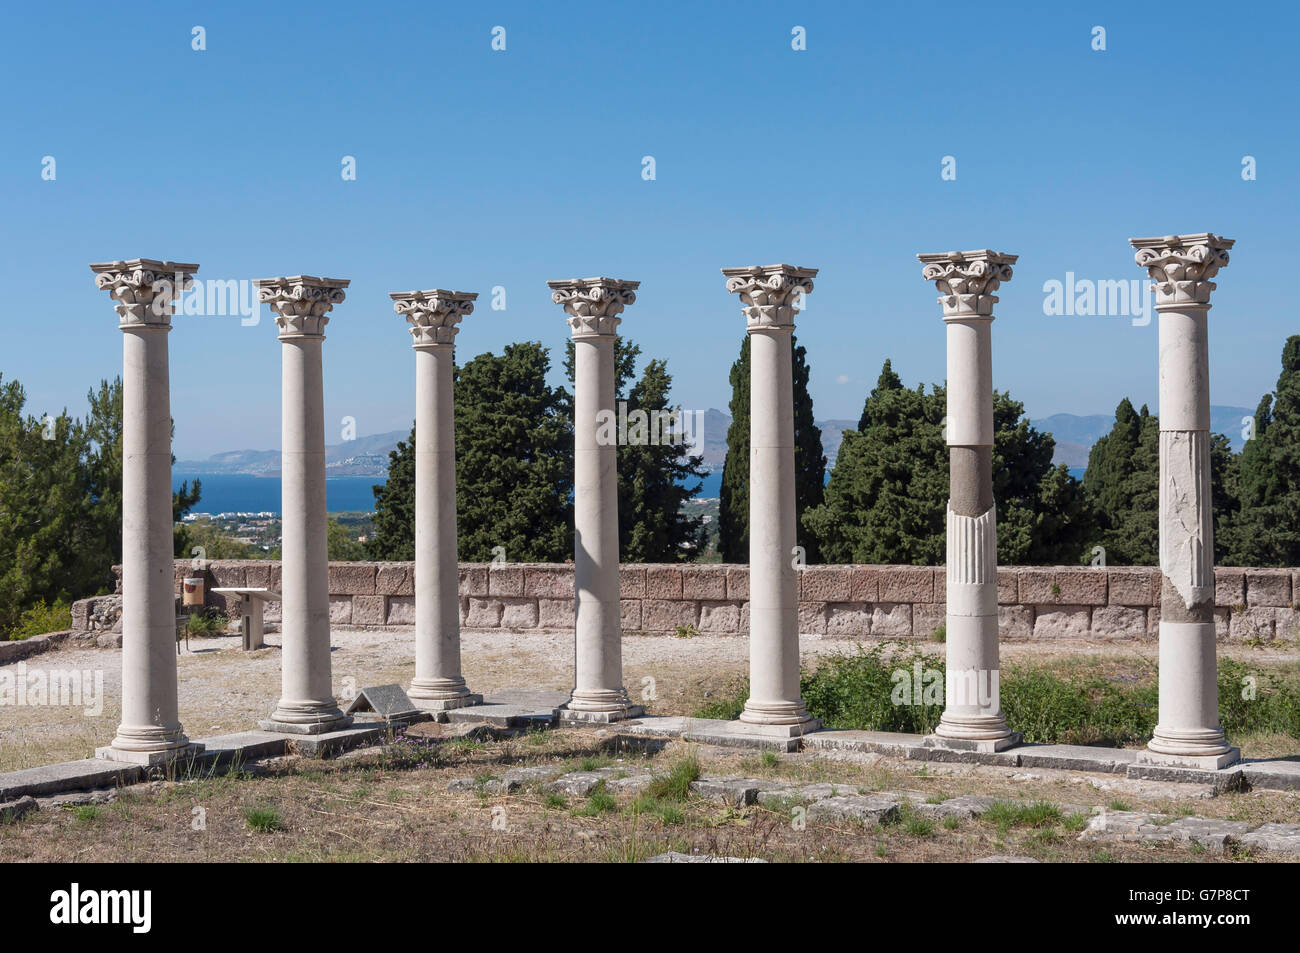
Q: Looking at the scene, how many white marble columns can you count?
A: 7